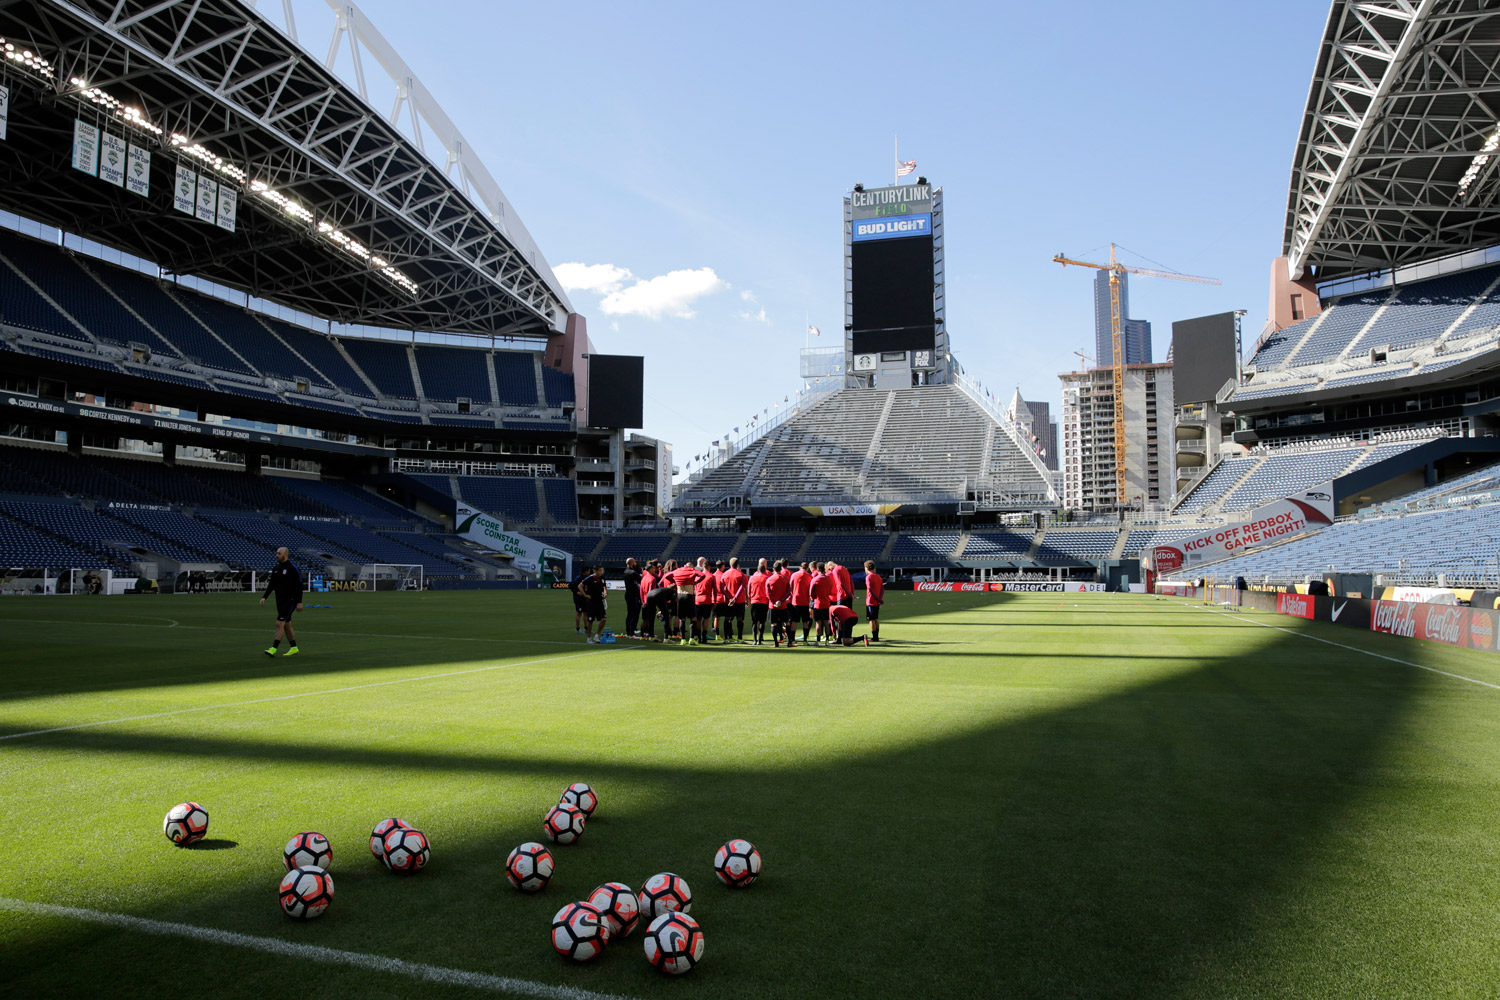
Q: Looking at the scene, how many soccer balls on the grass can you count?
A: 13